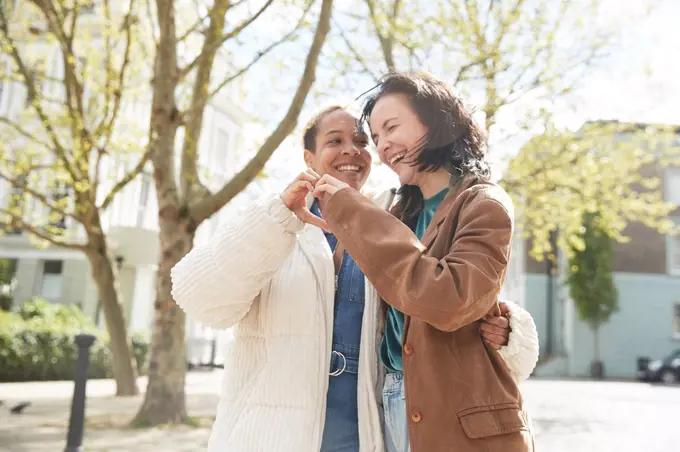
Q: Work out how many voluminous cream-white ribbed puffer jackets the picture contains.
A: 1